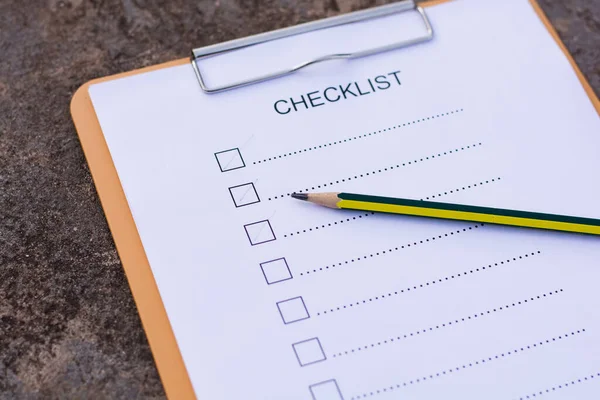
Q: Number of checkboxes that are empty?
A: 4